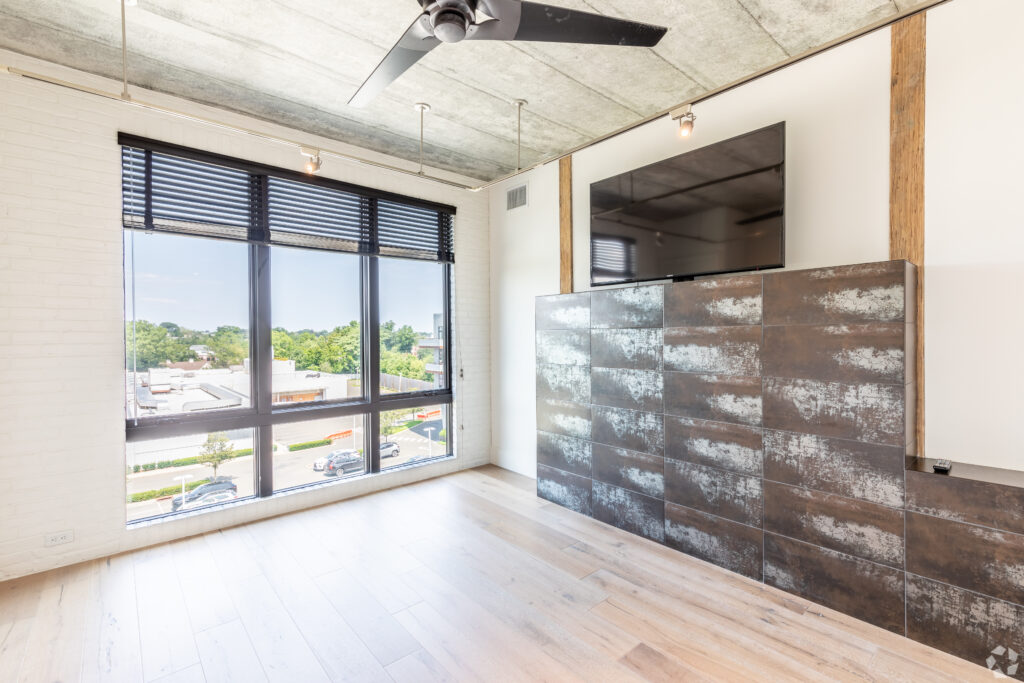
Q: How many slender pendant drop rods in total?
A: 3